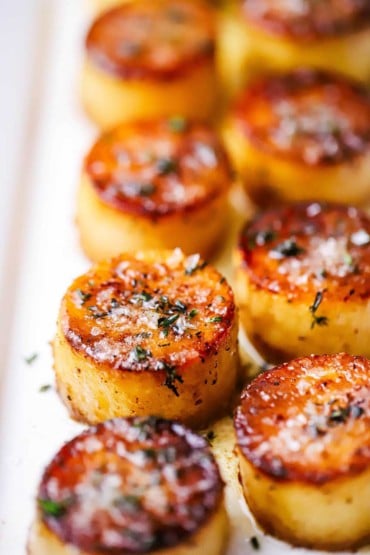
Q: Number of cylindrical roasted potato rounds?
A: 8